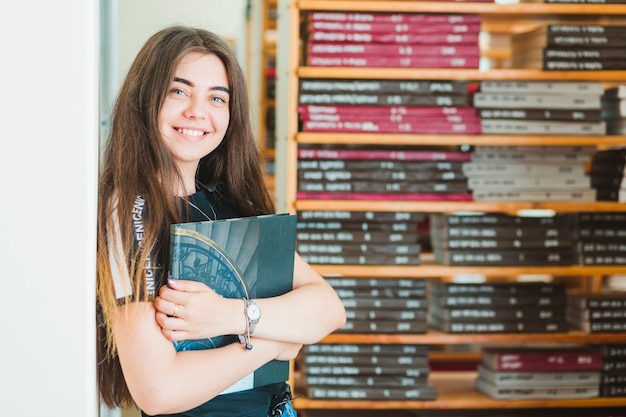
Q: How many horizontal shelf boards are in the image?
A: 7